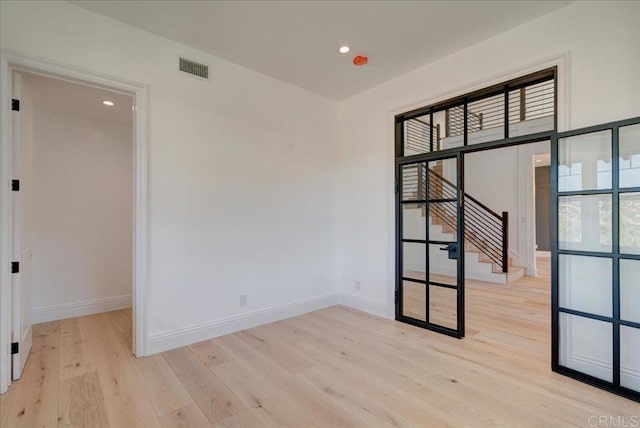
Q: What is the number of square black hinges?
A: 4